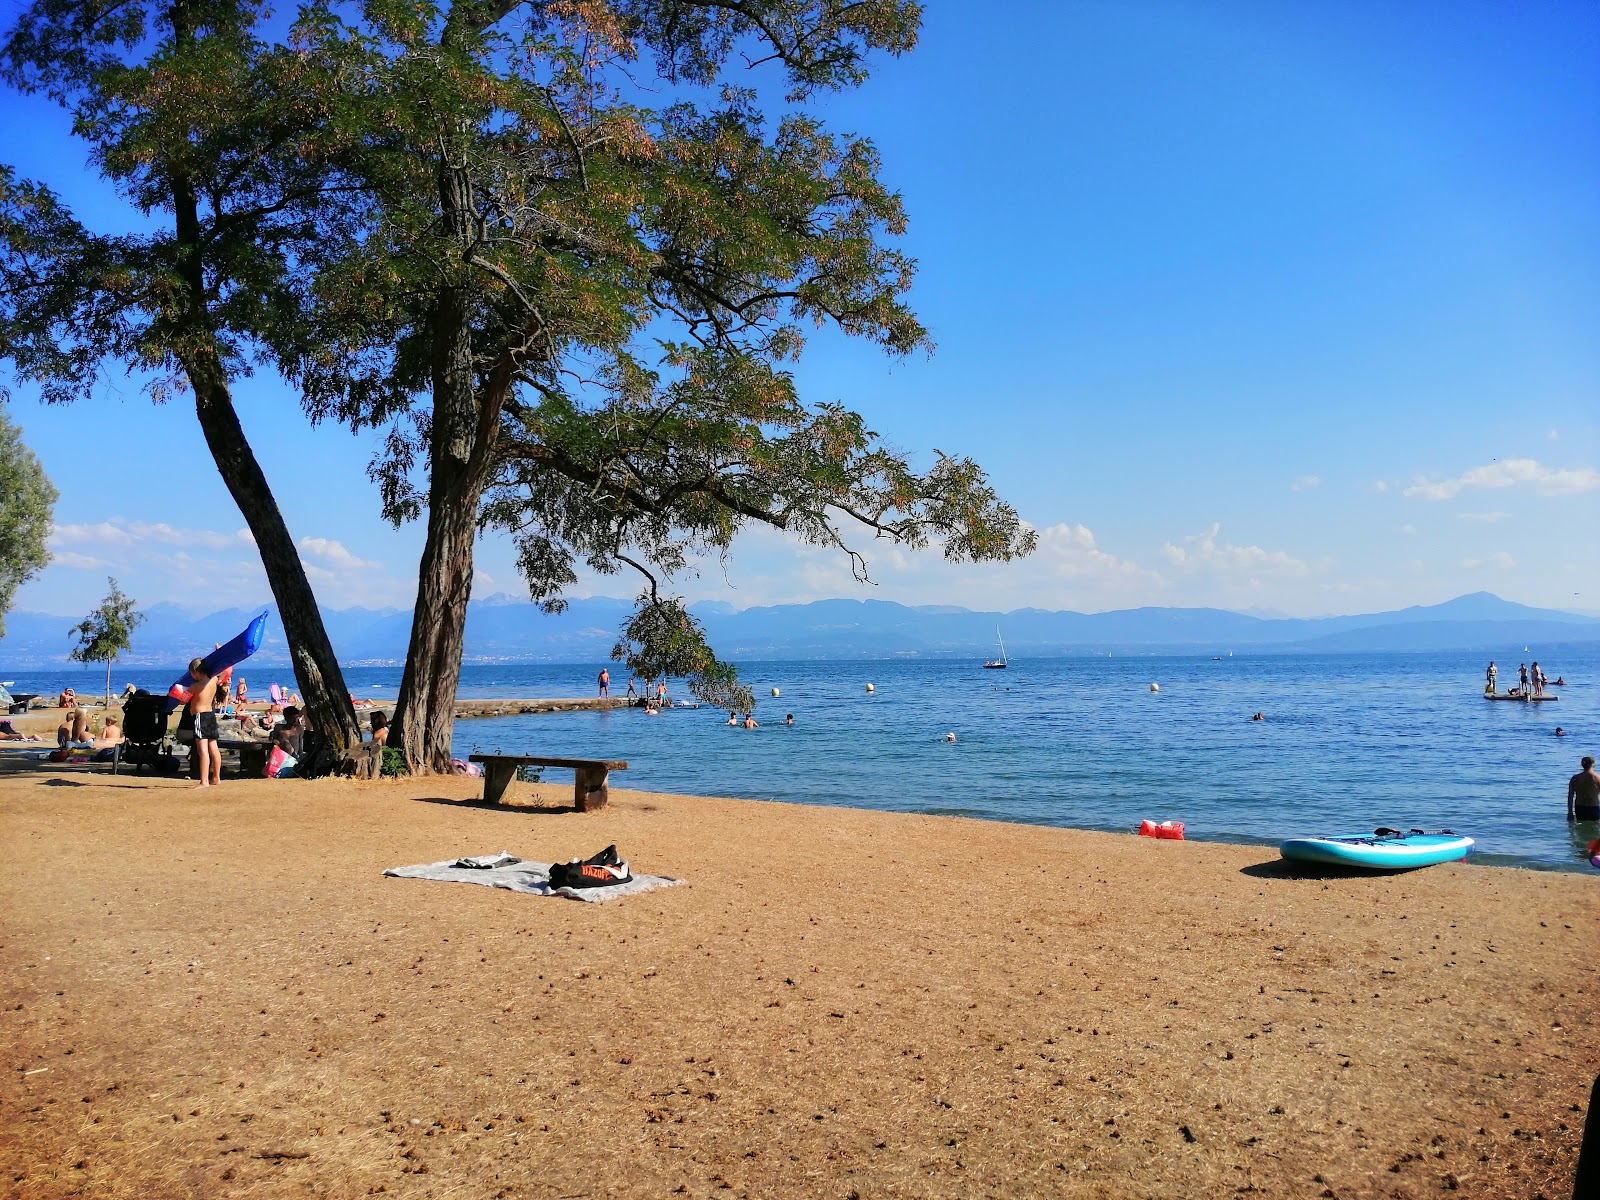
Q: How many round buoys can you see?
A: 3